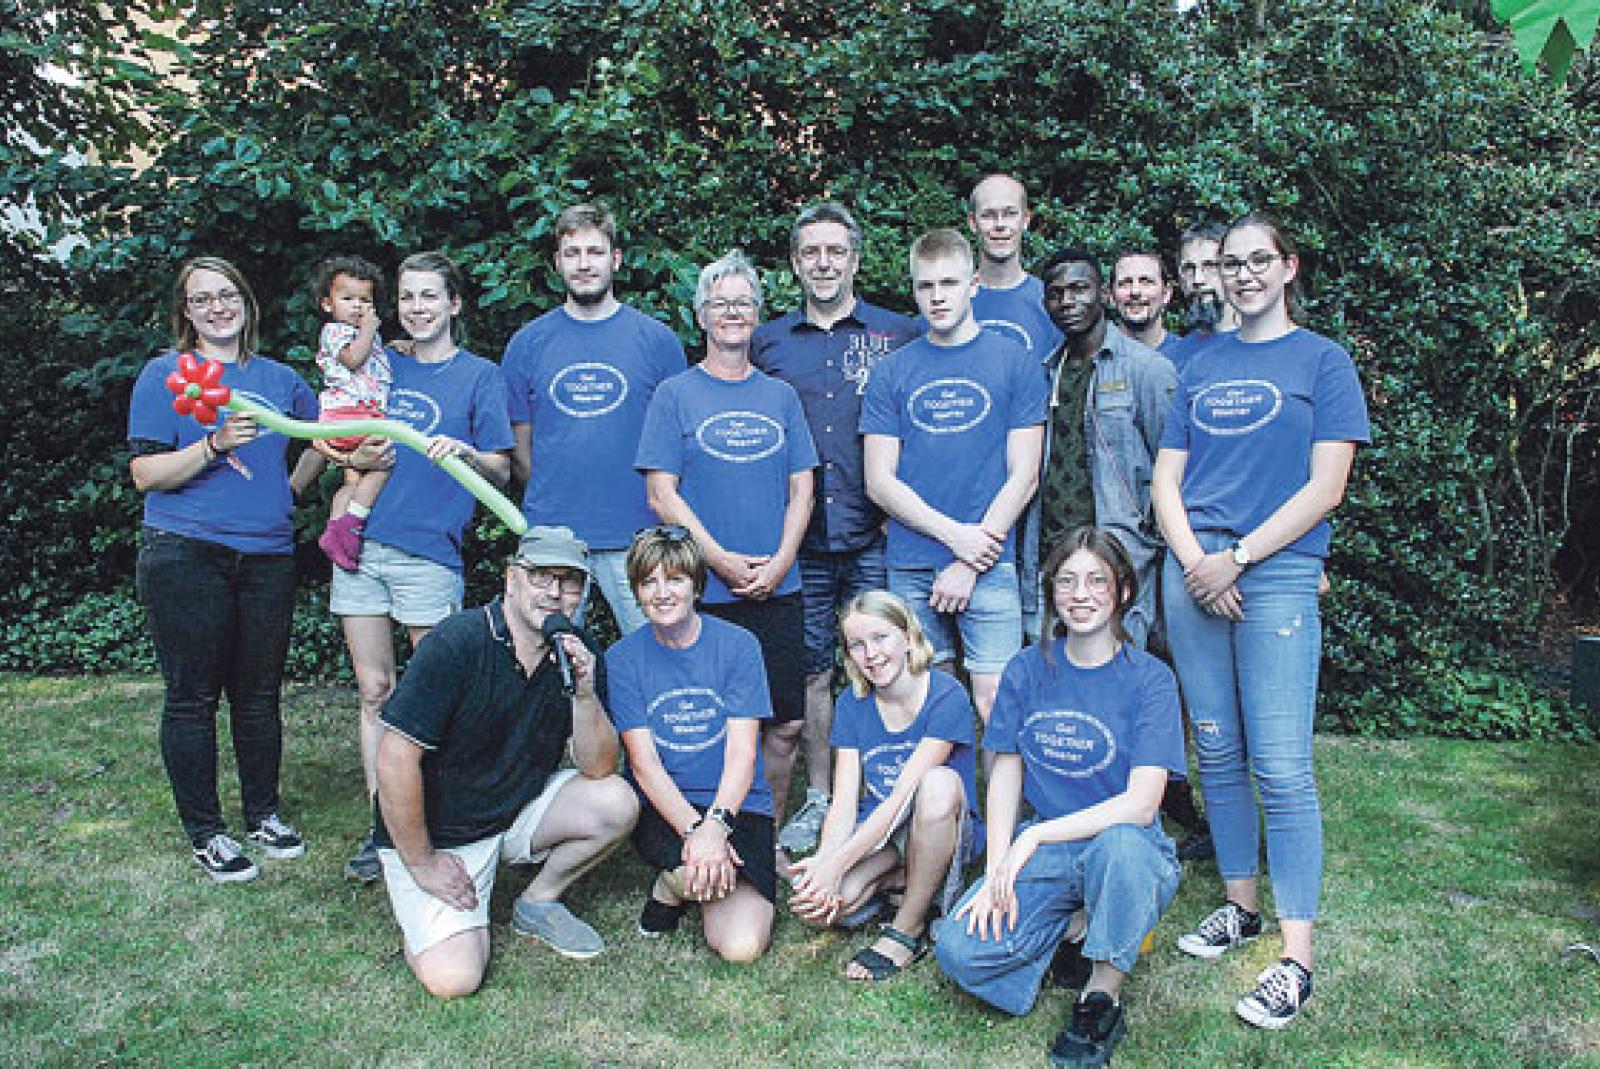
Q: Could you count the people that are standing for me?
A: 11